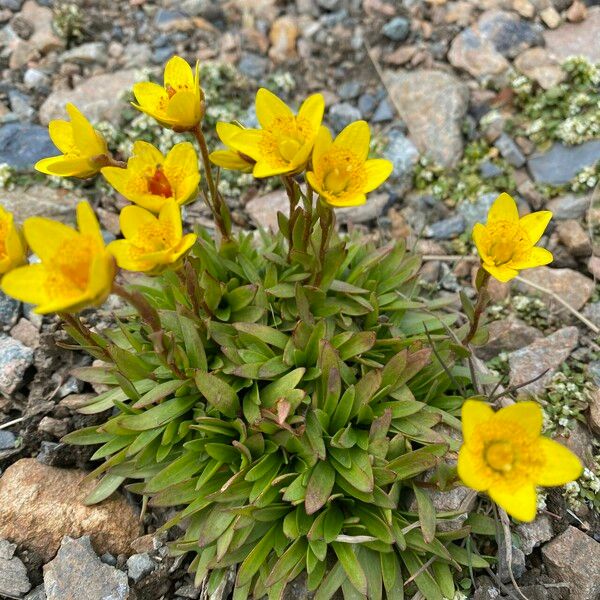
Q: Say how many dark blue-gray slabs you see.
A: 2